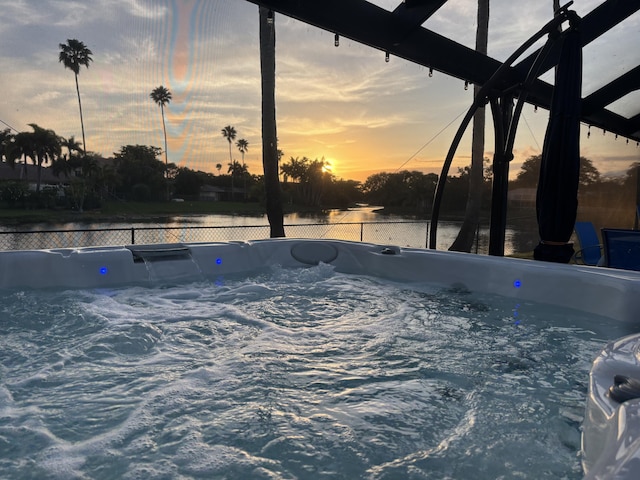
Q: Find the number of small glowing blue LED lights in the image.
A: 3